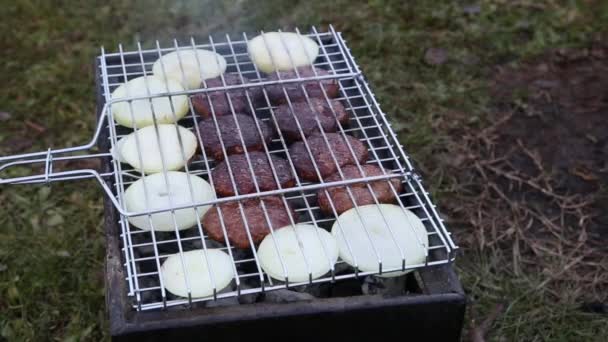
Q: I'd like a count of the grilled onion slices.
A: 8